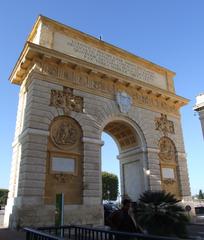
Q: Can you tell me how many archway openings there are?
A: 1